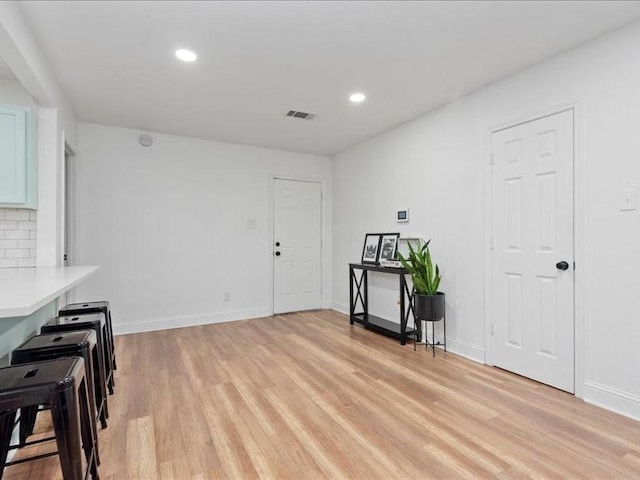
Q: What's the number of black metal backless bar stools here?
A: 4